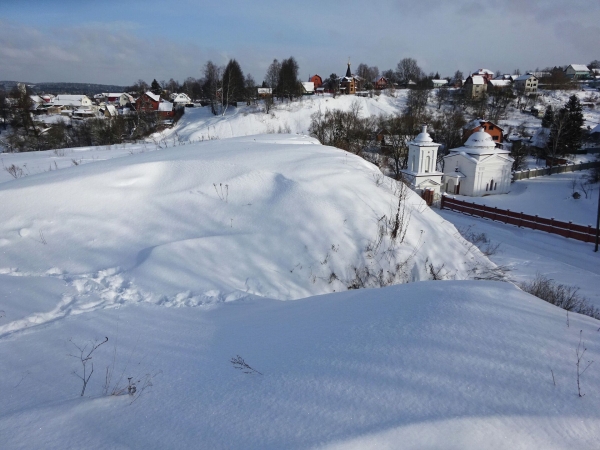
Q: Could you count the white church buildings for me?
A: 2